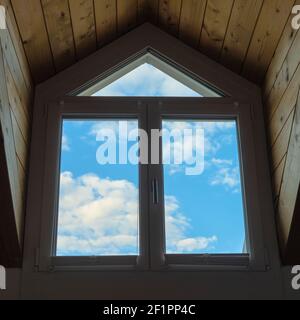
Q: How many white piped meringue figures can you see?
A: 0